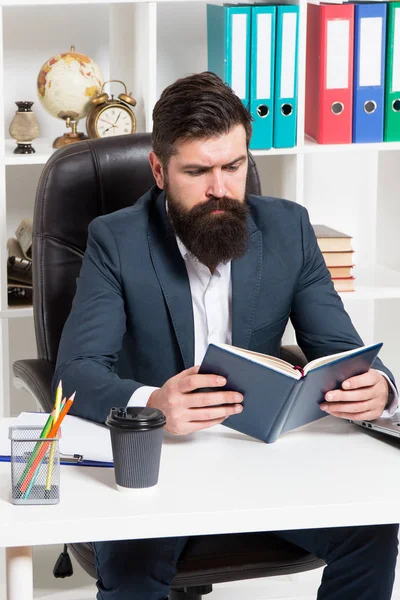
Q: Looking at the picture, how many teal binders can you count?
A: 3